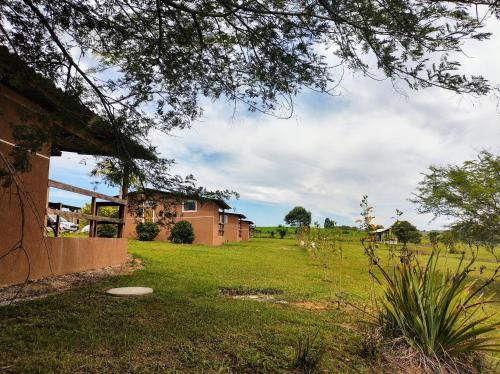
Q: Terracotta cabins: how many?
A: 4